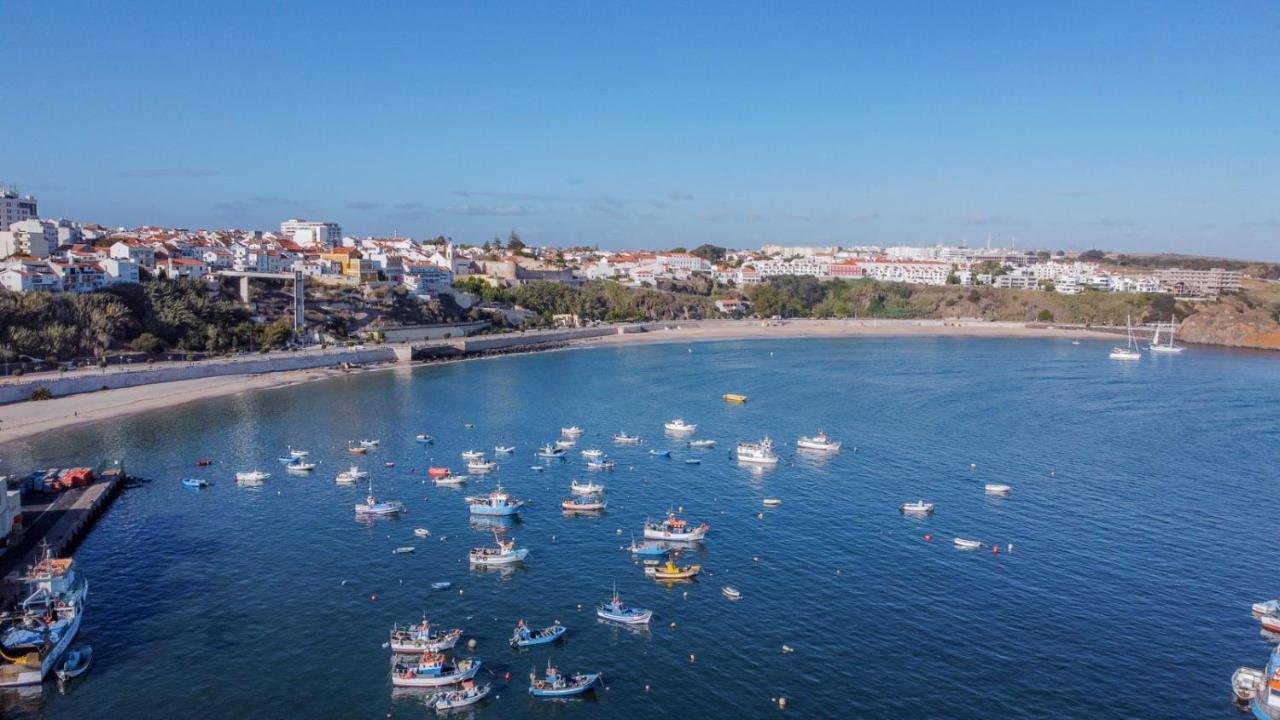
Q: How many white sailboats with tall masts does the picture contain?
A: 2